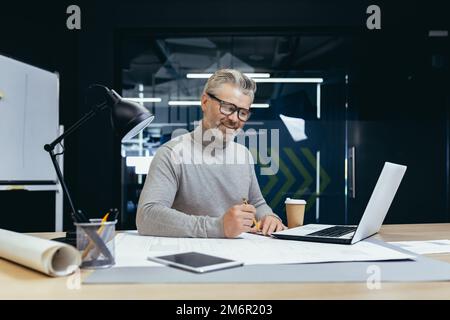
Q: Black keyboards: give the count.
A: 1